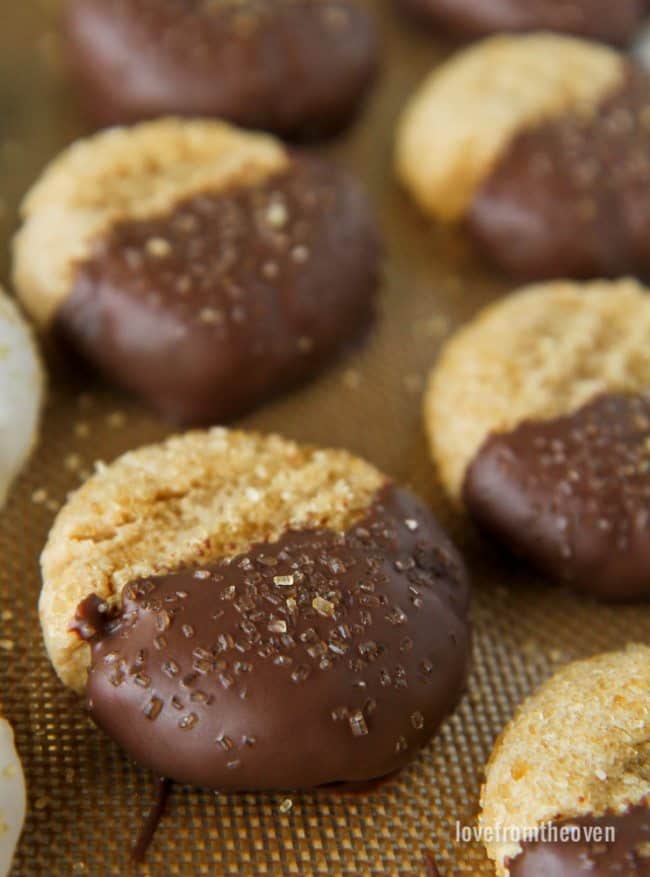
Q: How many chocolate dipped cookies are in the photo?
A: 7